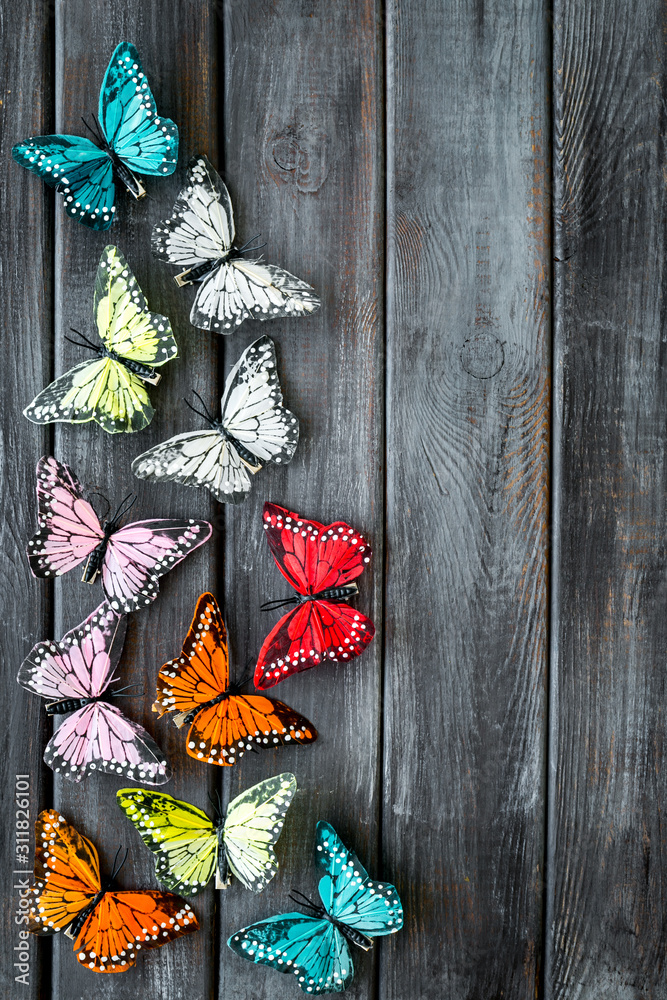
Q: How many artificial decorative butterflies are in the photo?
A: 11